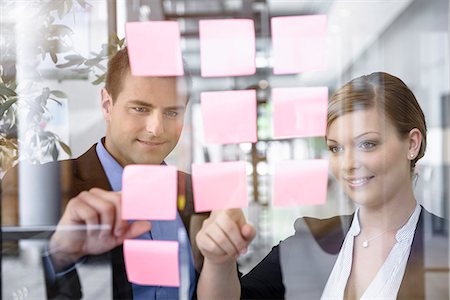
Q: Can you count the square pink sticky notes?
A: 9